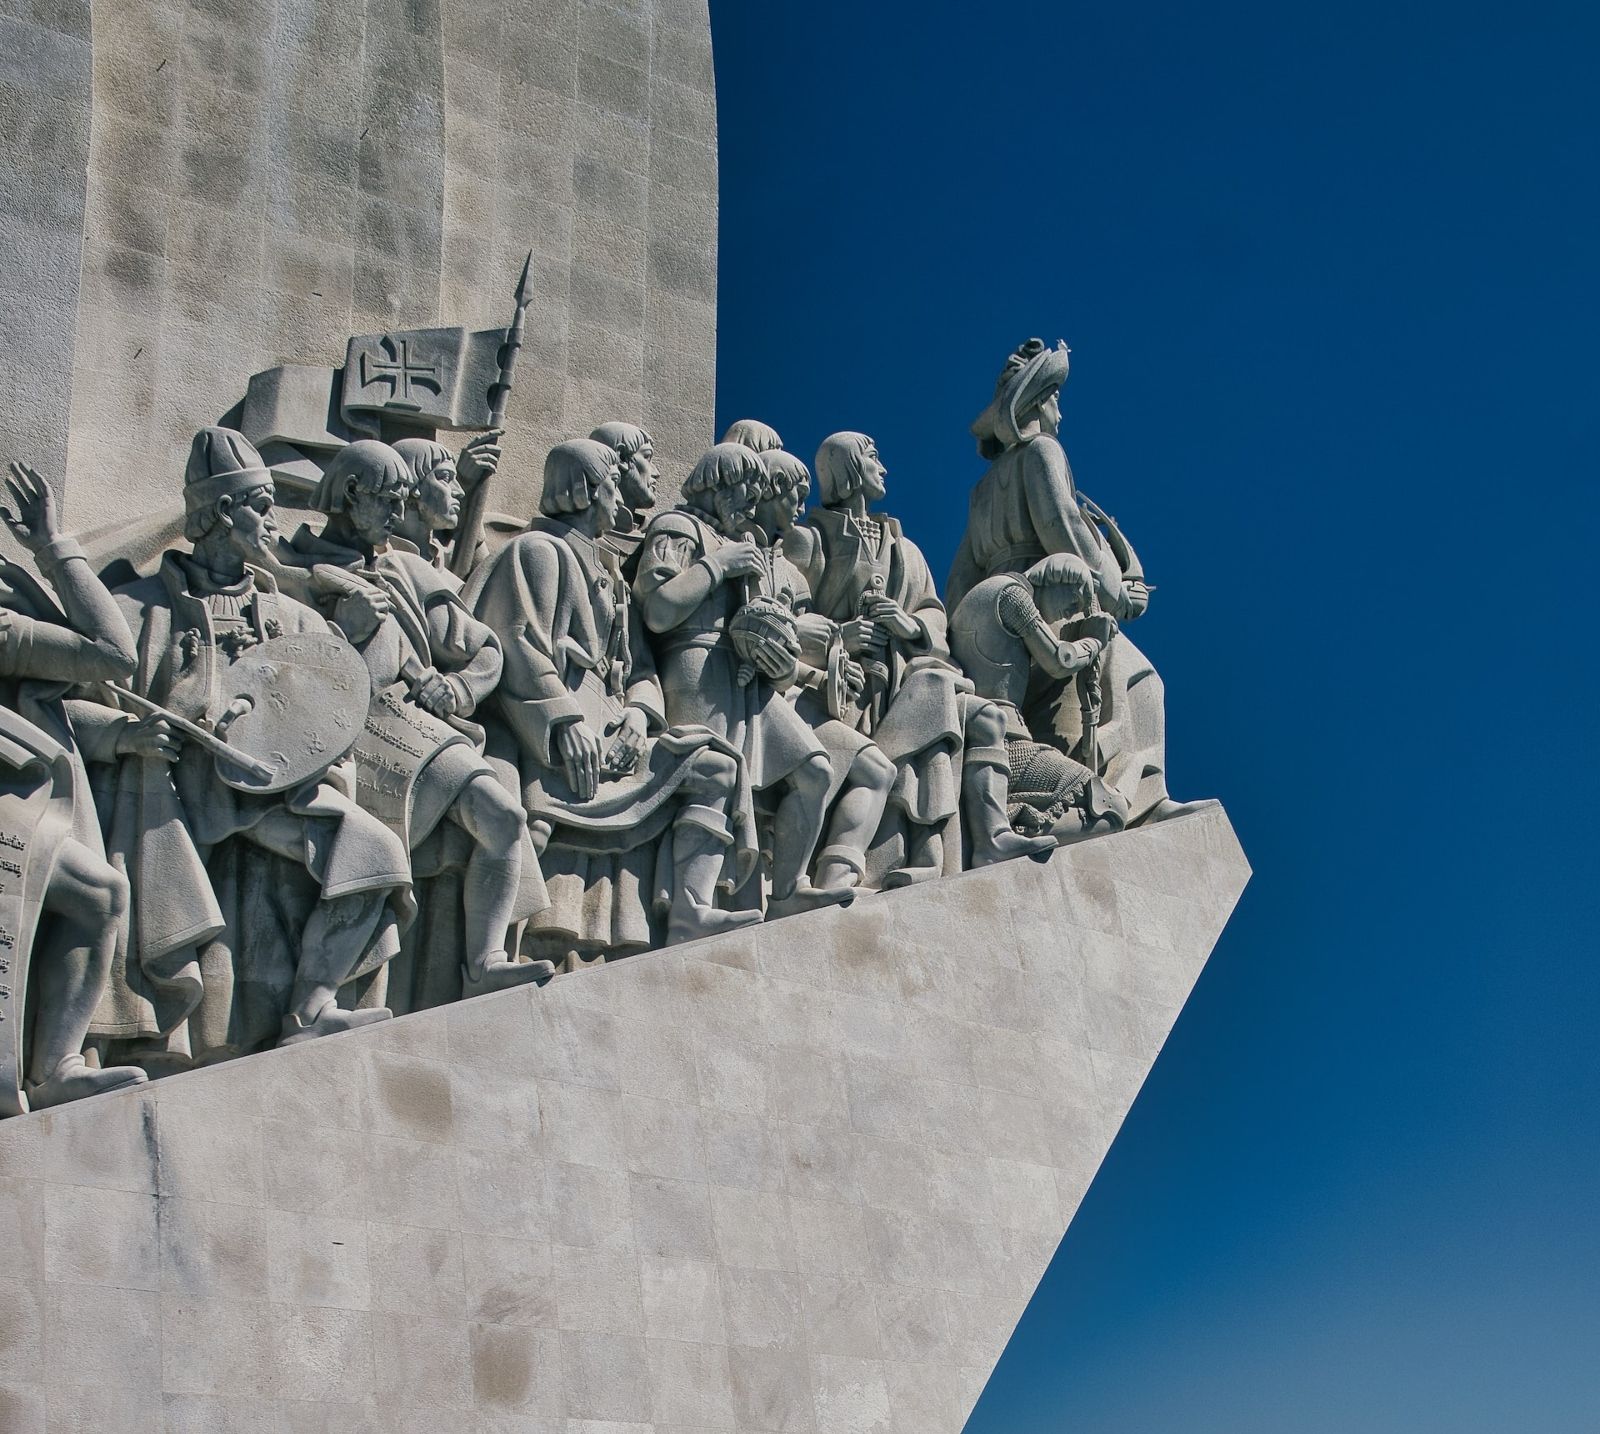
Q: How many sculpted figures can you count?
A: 12